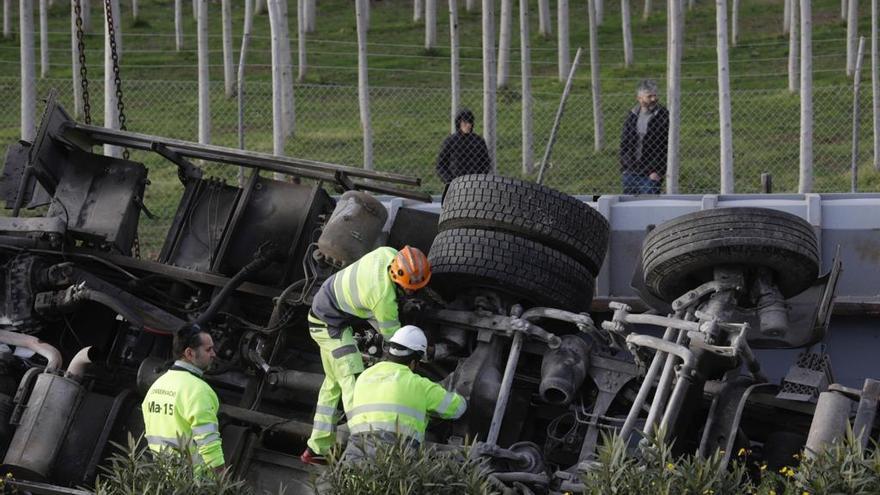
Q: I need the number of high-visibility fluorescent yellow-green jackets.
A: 3